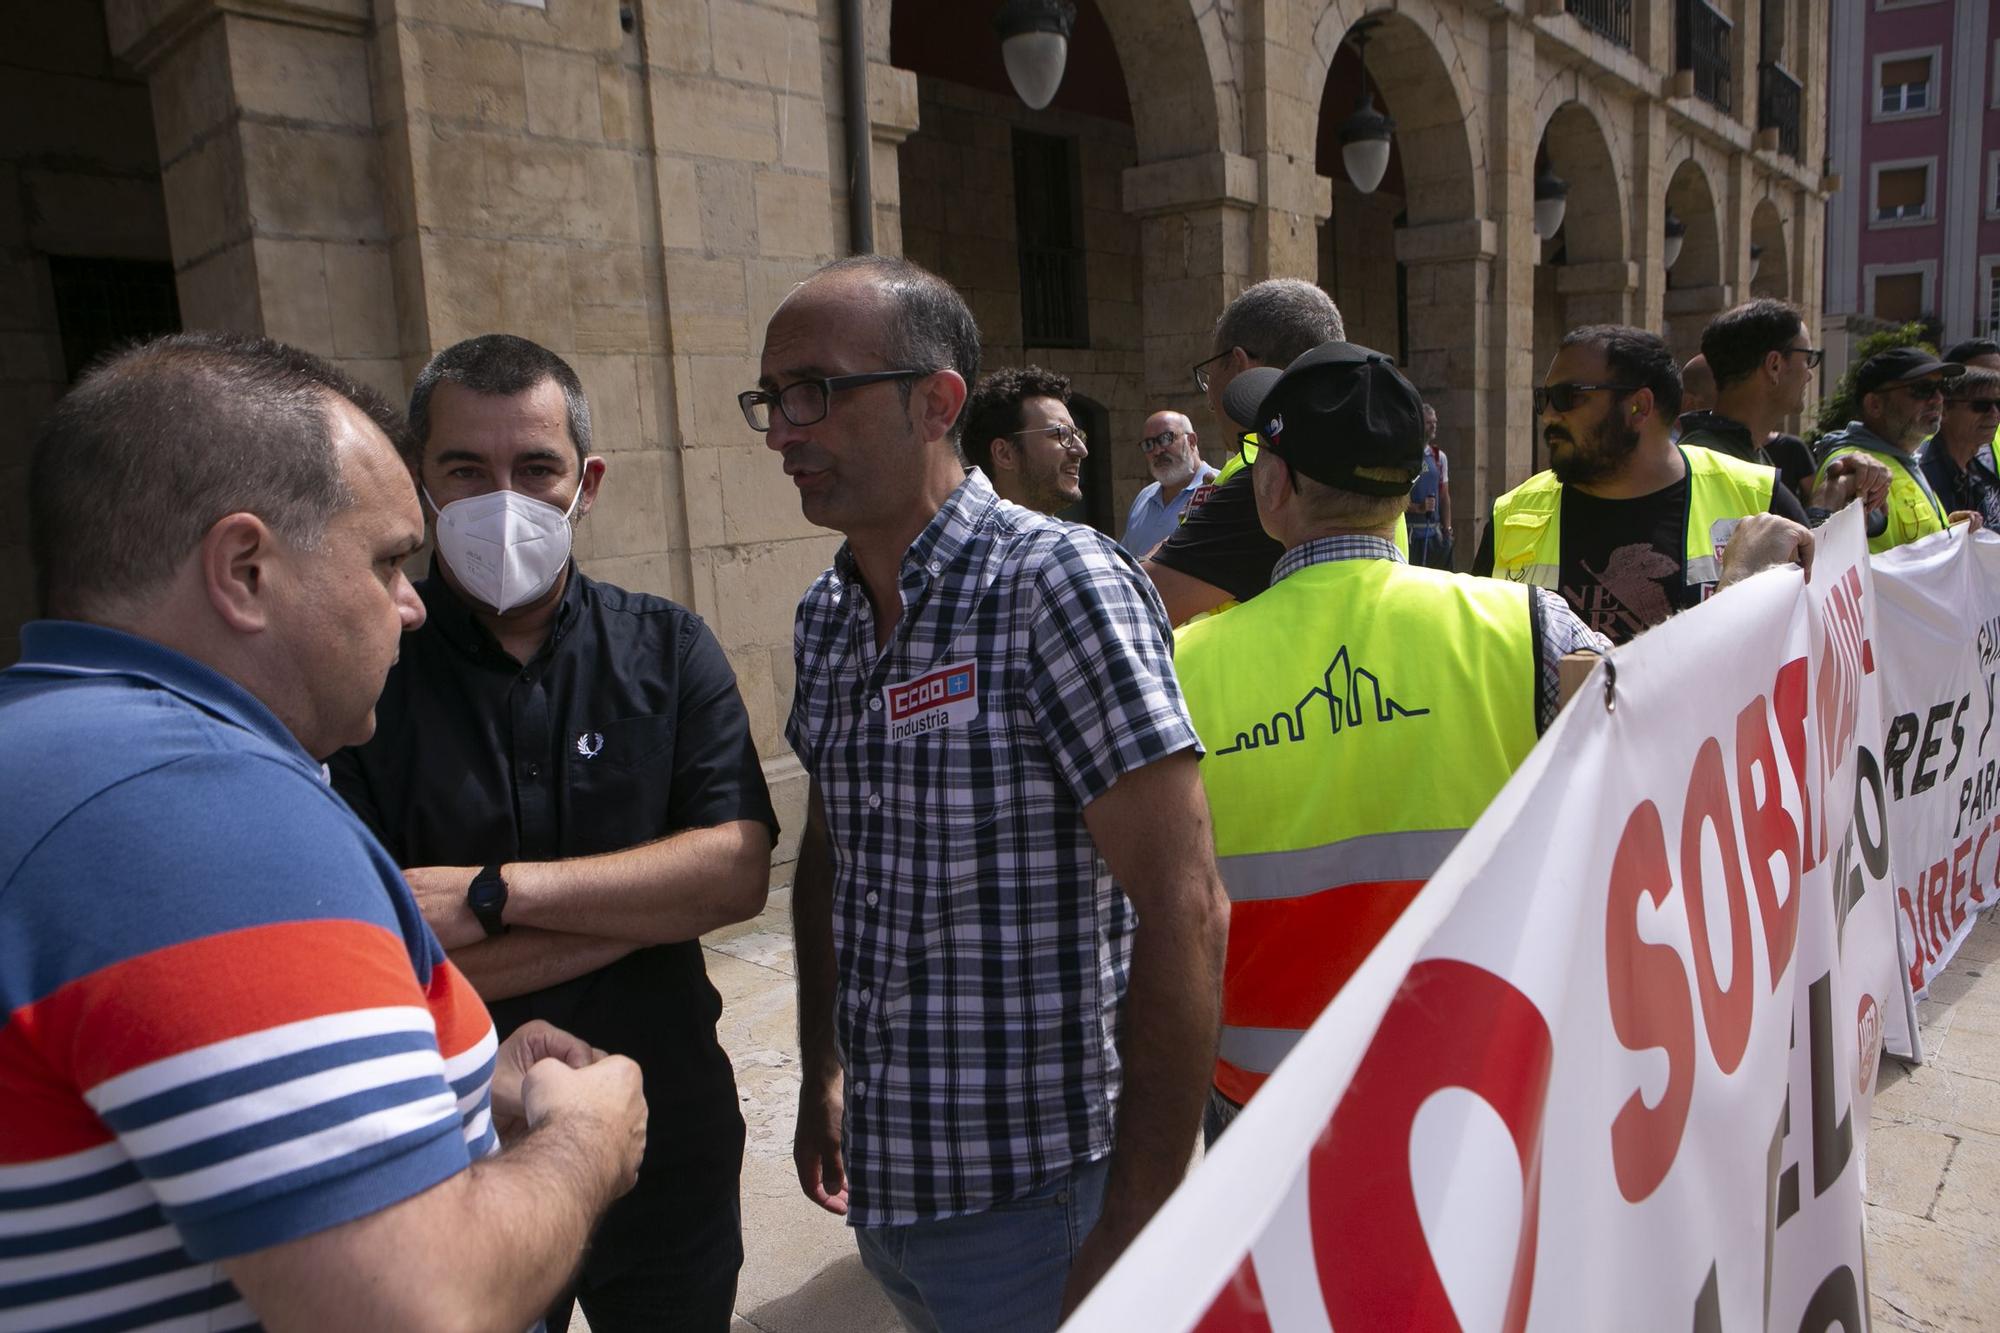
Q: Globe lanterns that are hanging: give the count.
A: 5